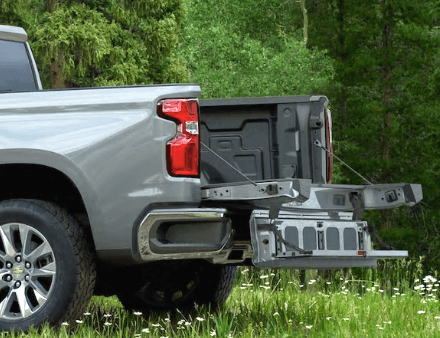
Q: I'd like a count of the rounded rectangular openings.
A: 4